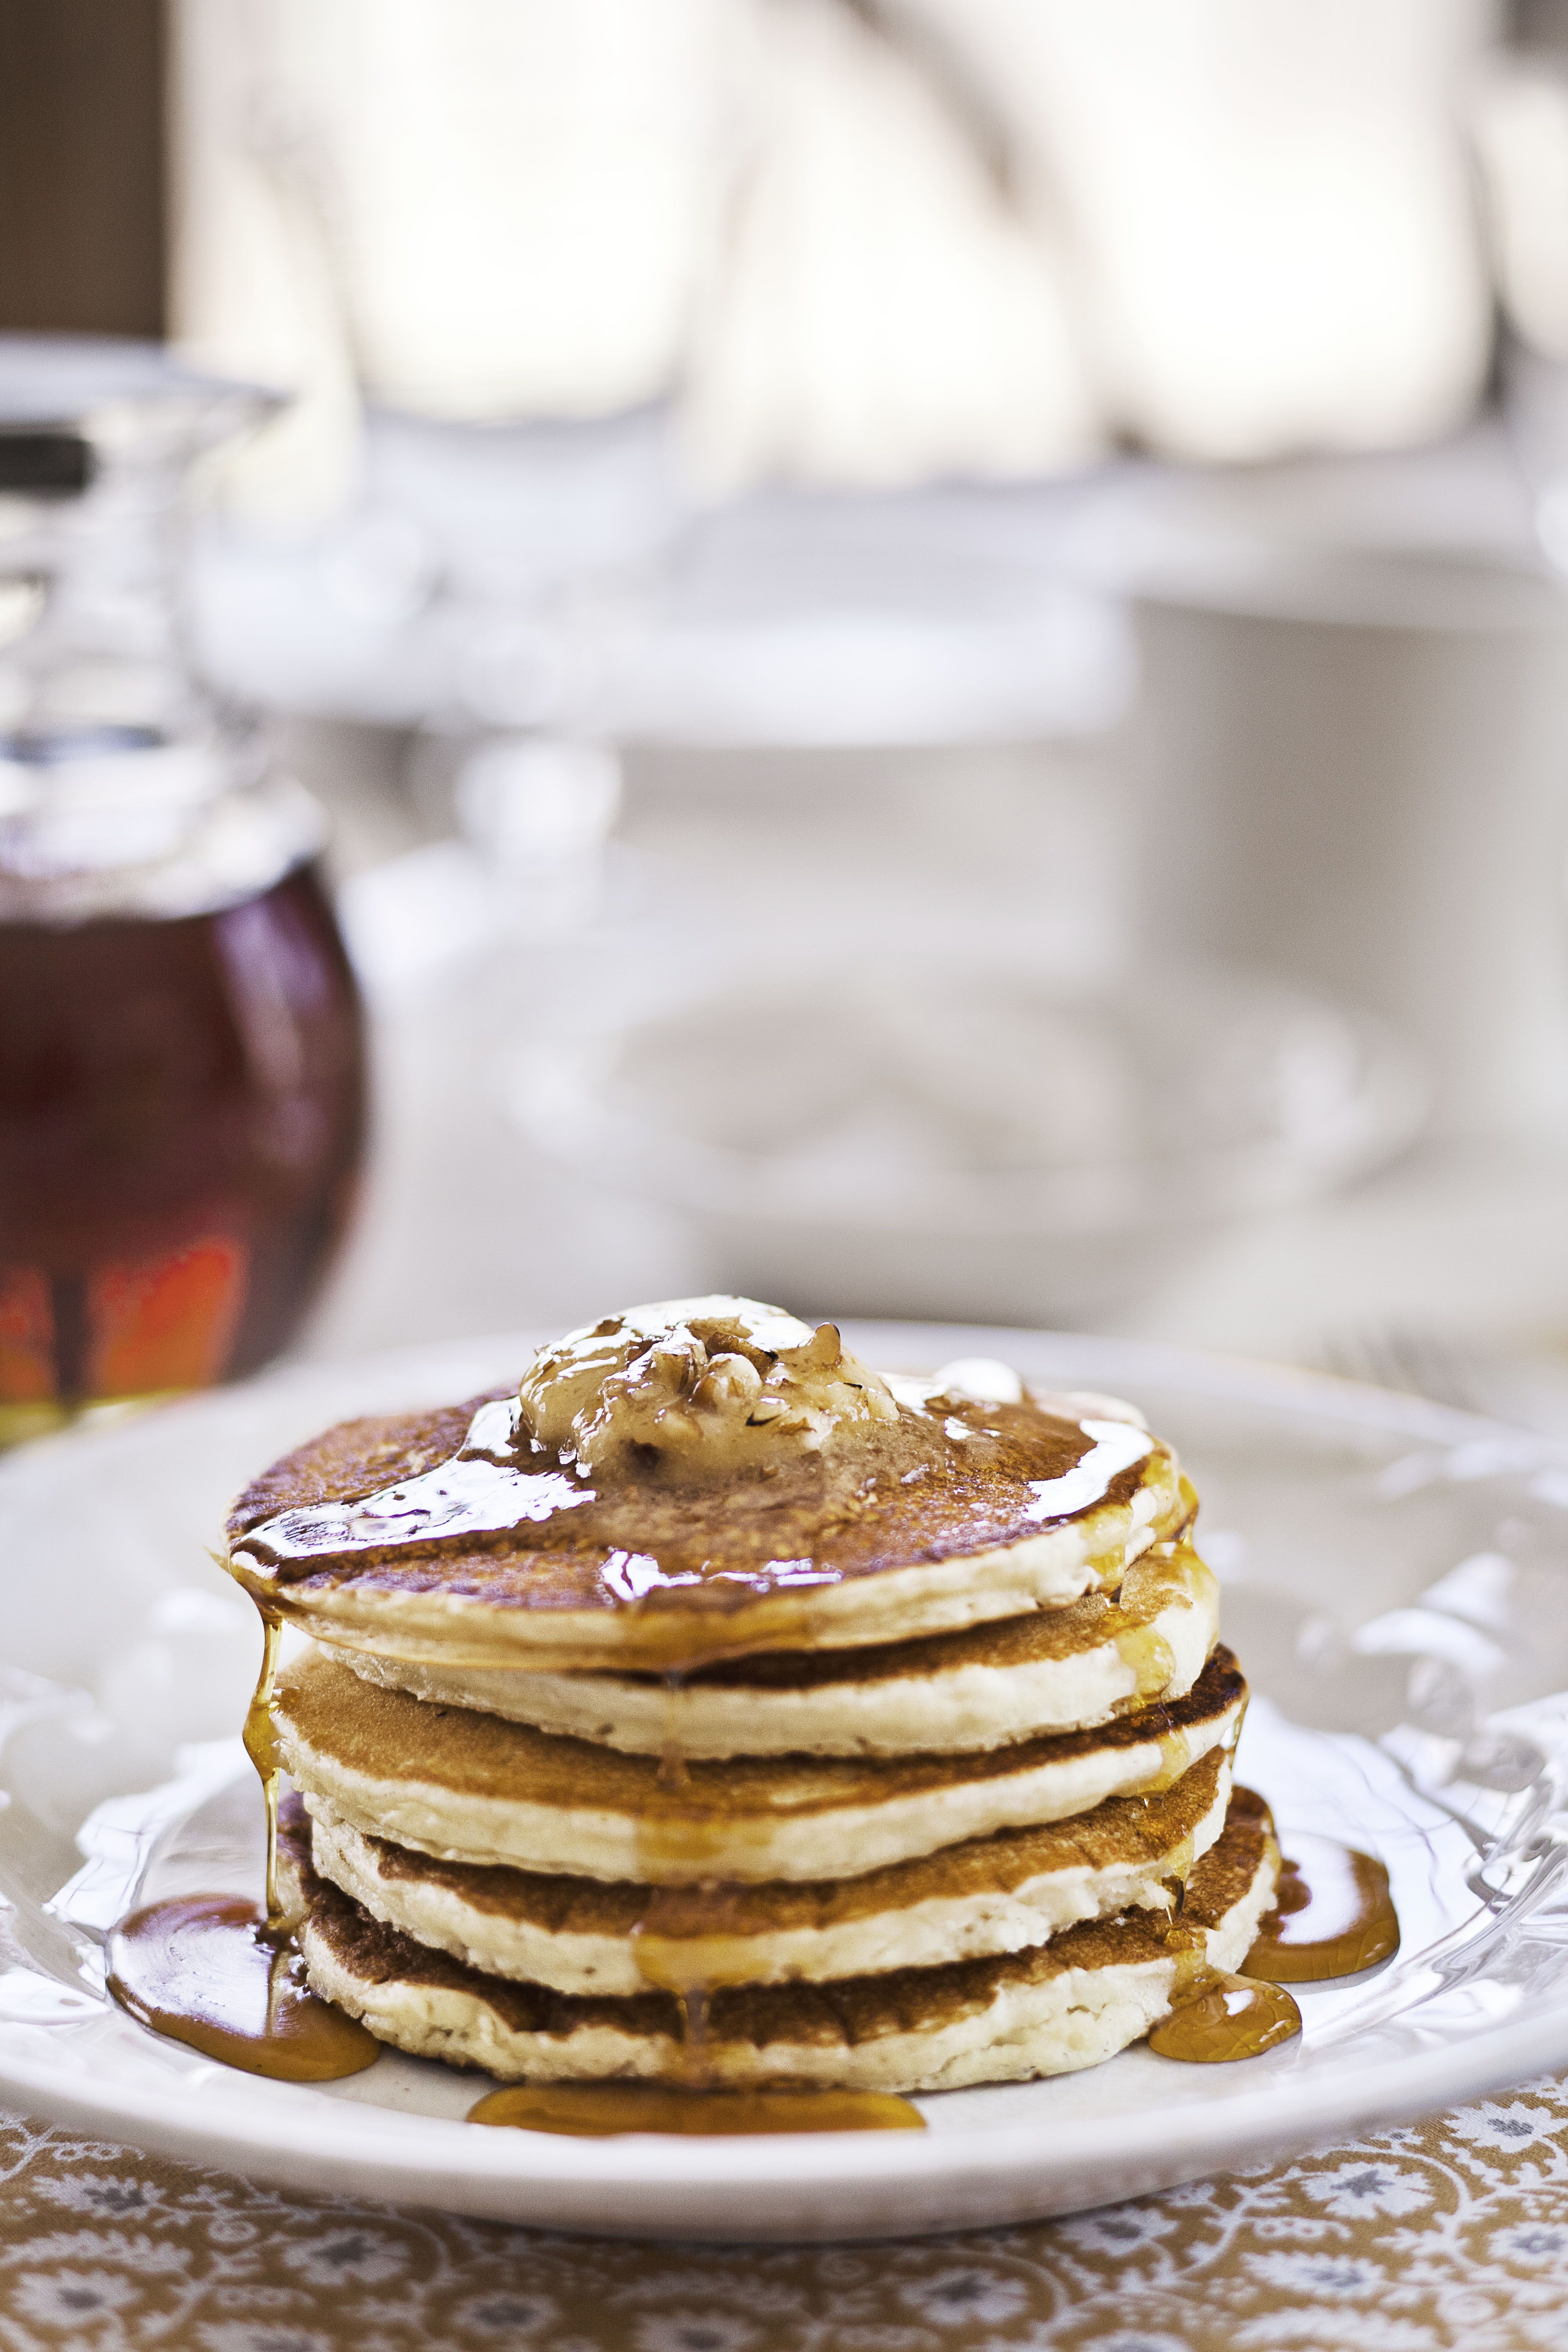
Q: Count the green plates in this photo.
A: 0